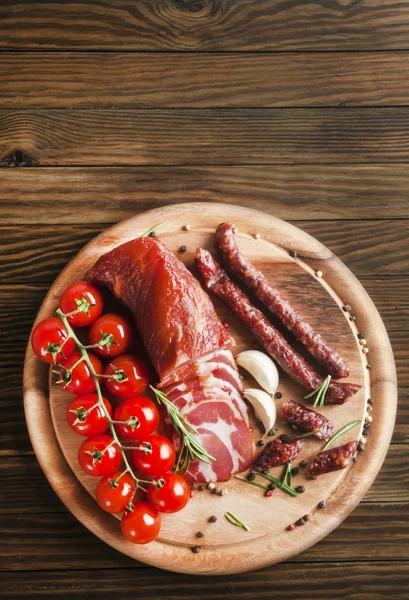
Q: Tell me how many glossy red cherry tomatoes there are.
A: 12